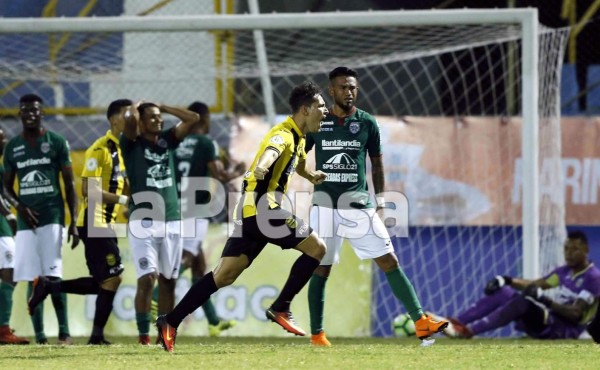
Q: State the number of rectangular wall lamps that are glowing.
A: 0